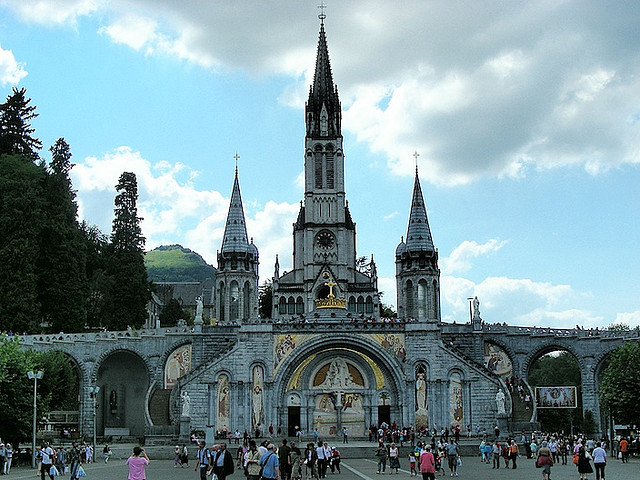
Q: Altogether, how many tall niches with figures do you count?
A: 4